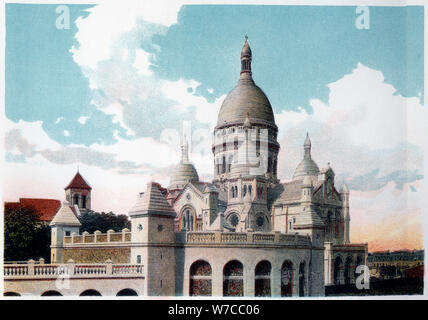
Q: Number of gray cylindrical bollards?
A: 0